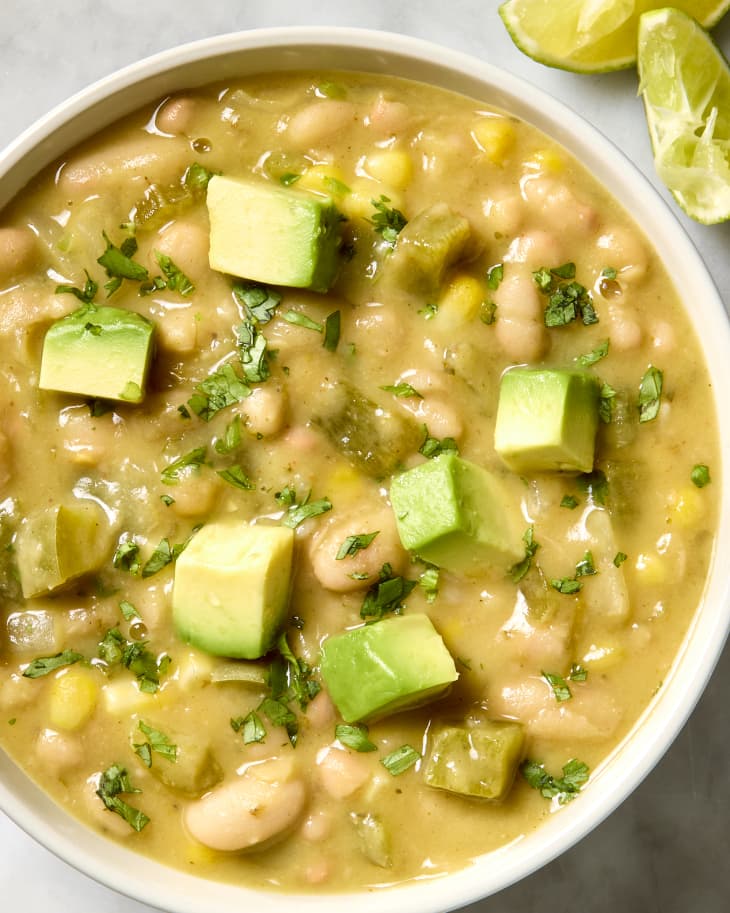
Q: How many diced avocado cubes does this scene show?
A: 6